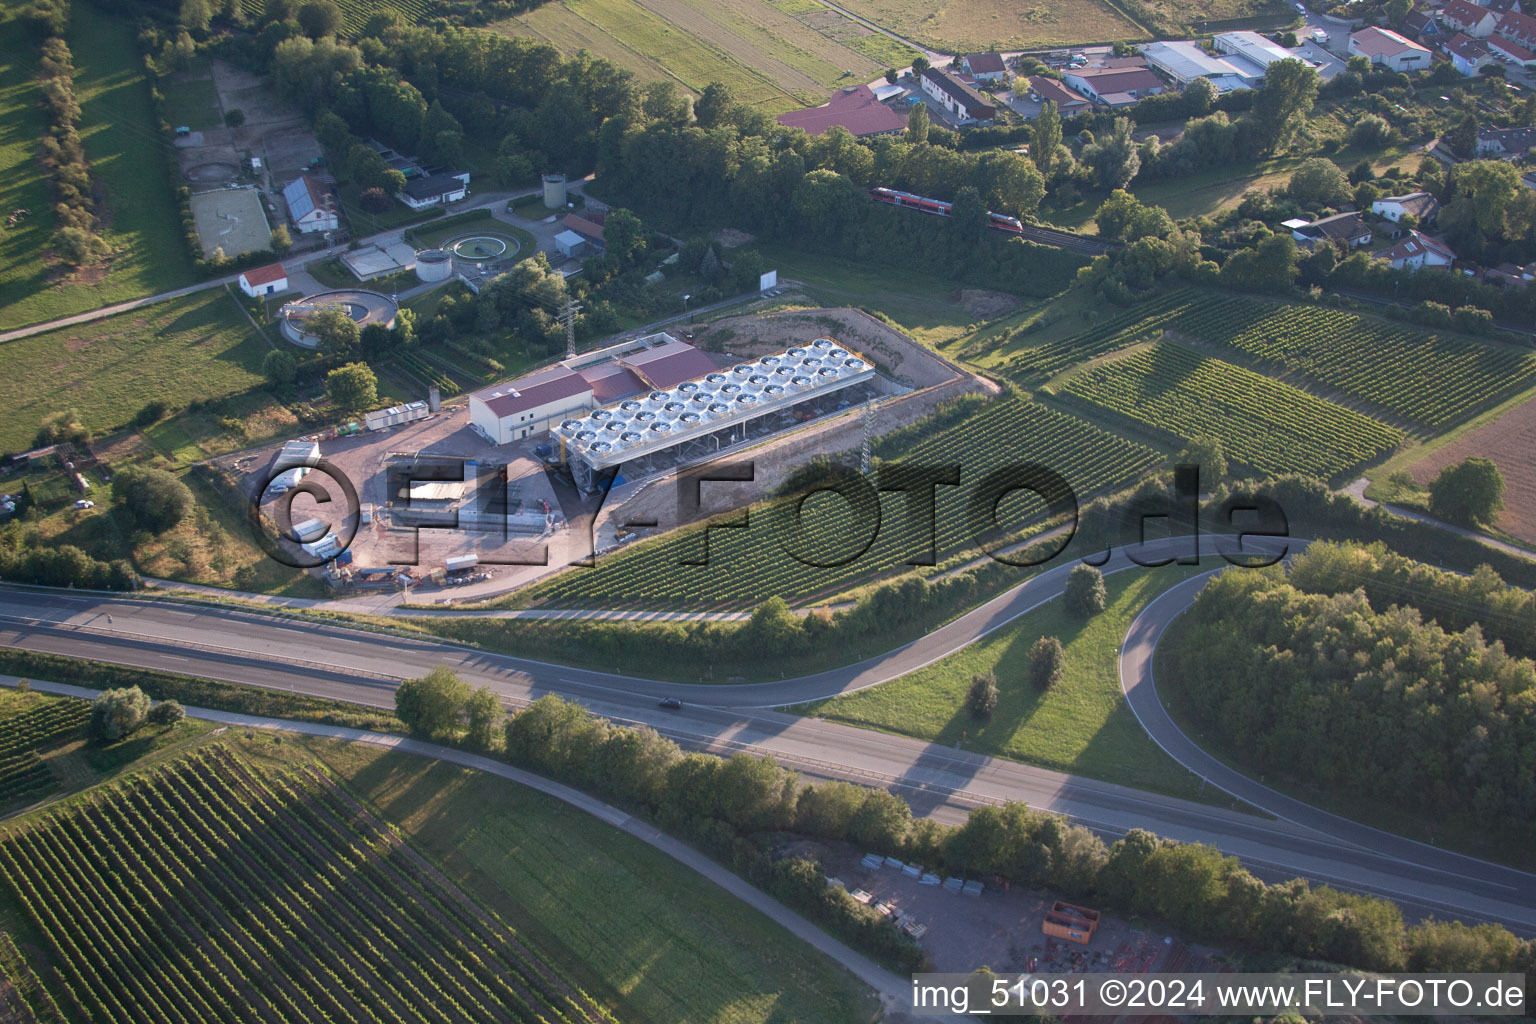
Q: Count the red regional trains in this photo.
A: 1